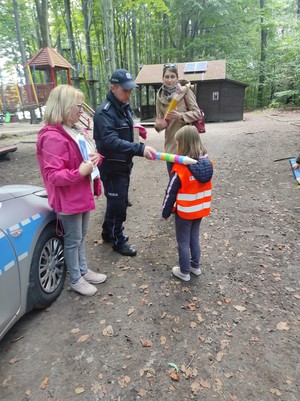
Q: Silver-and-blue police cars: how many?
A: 1